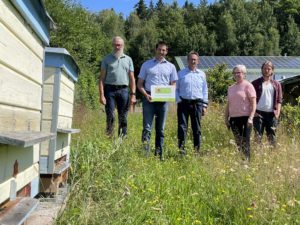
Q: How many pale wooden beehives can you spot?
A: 2